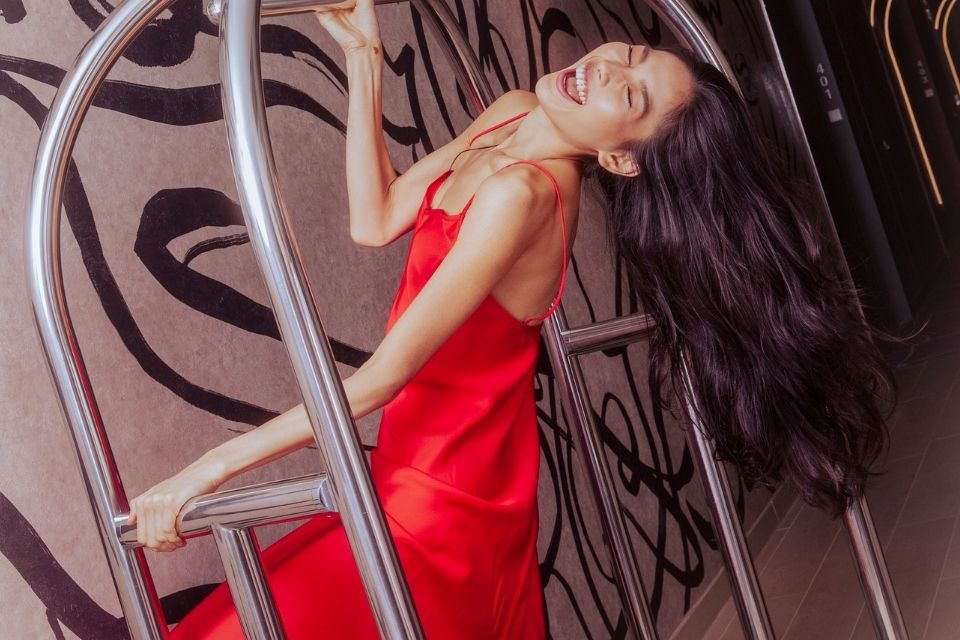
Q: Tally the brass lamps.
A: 0